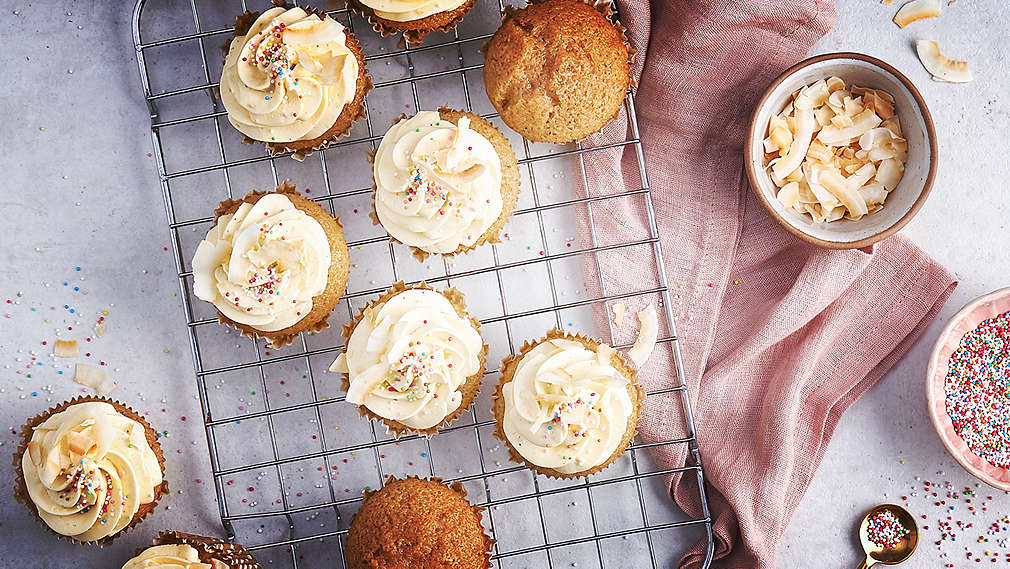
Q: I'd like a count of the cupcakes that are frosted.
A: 8